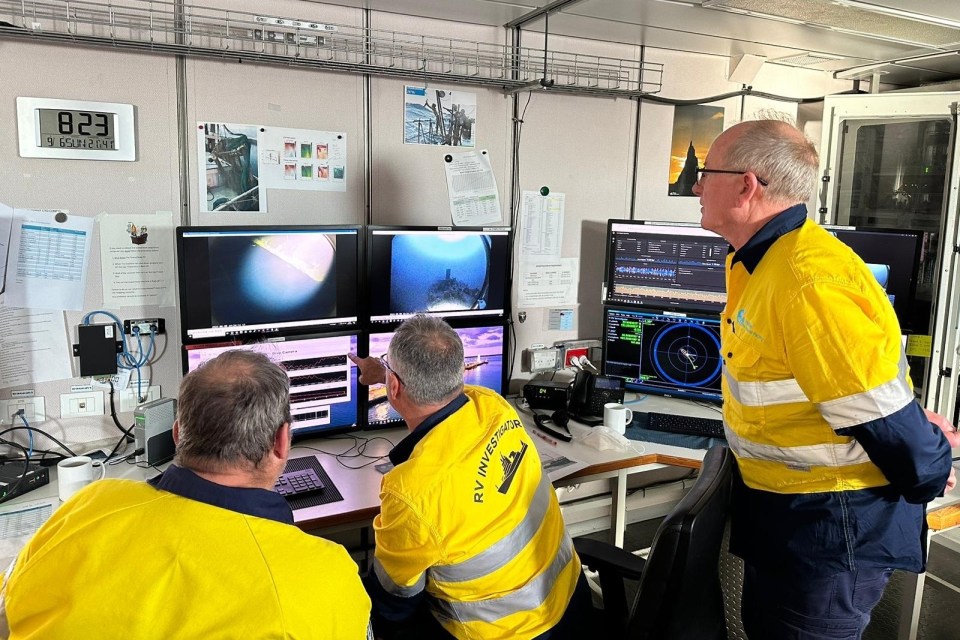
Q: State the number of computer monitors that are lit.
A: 7